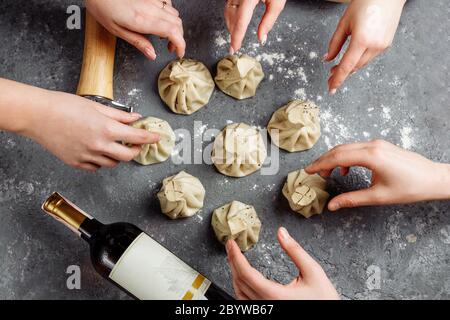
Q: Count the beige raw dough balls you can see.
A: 8